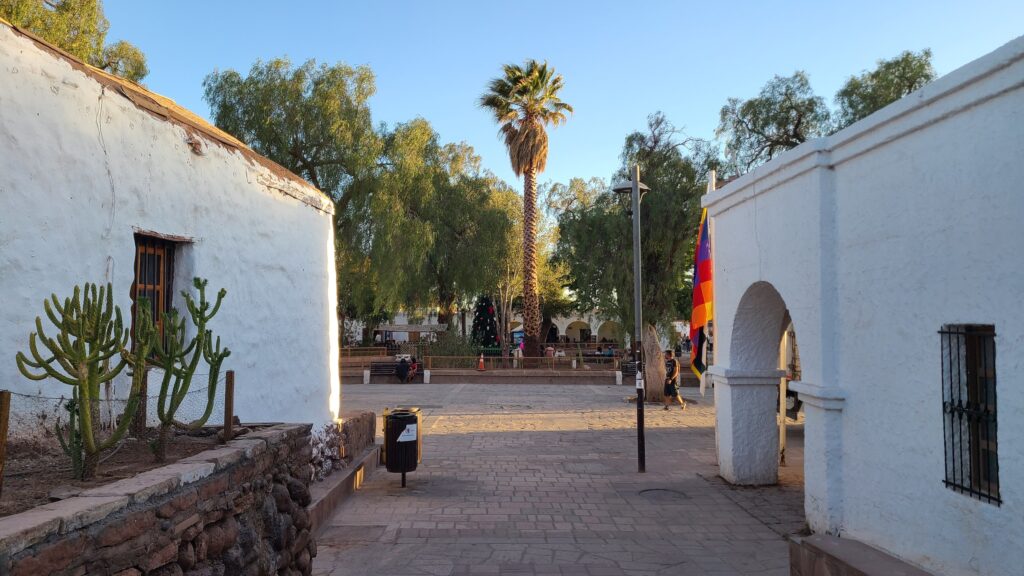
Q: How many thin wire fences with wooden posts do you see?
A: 1